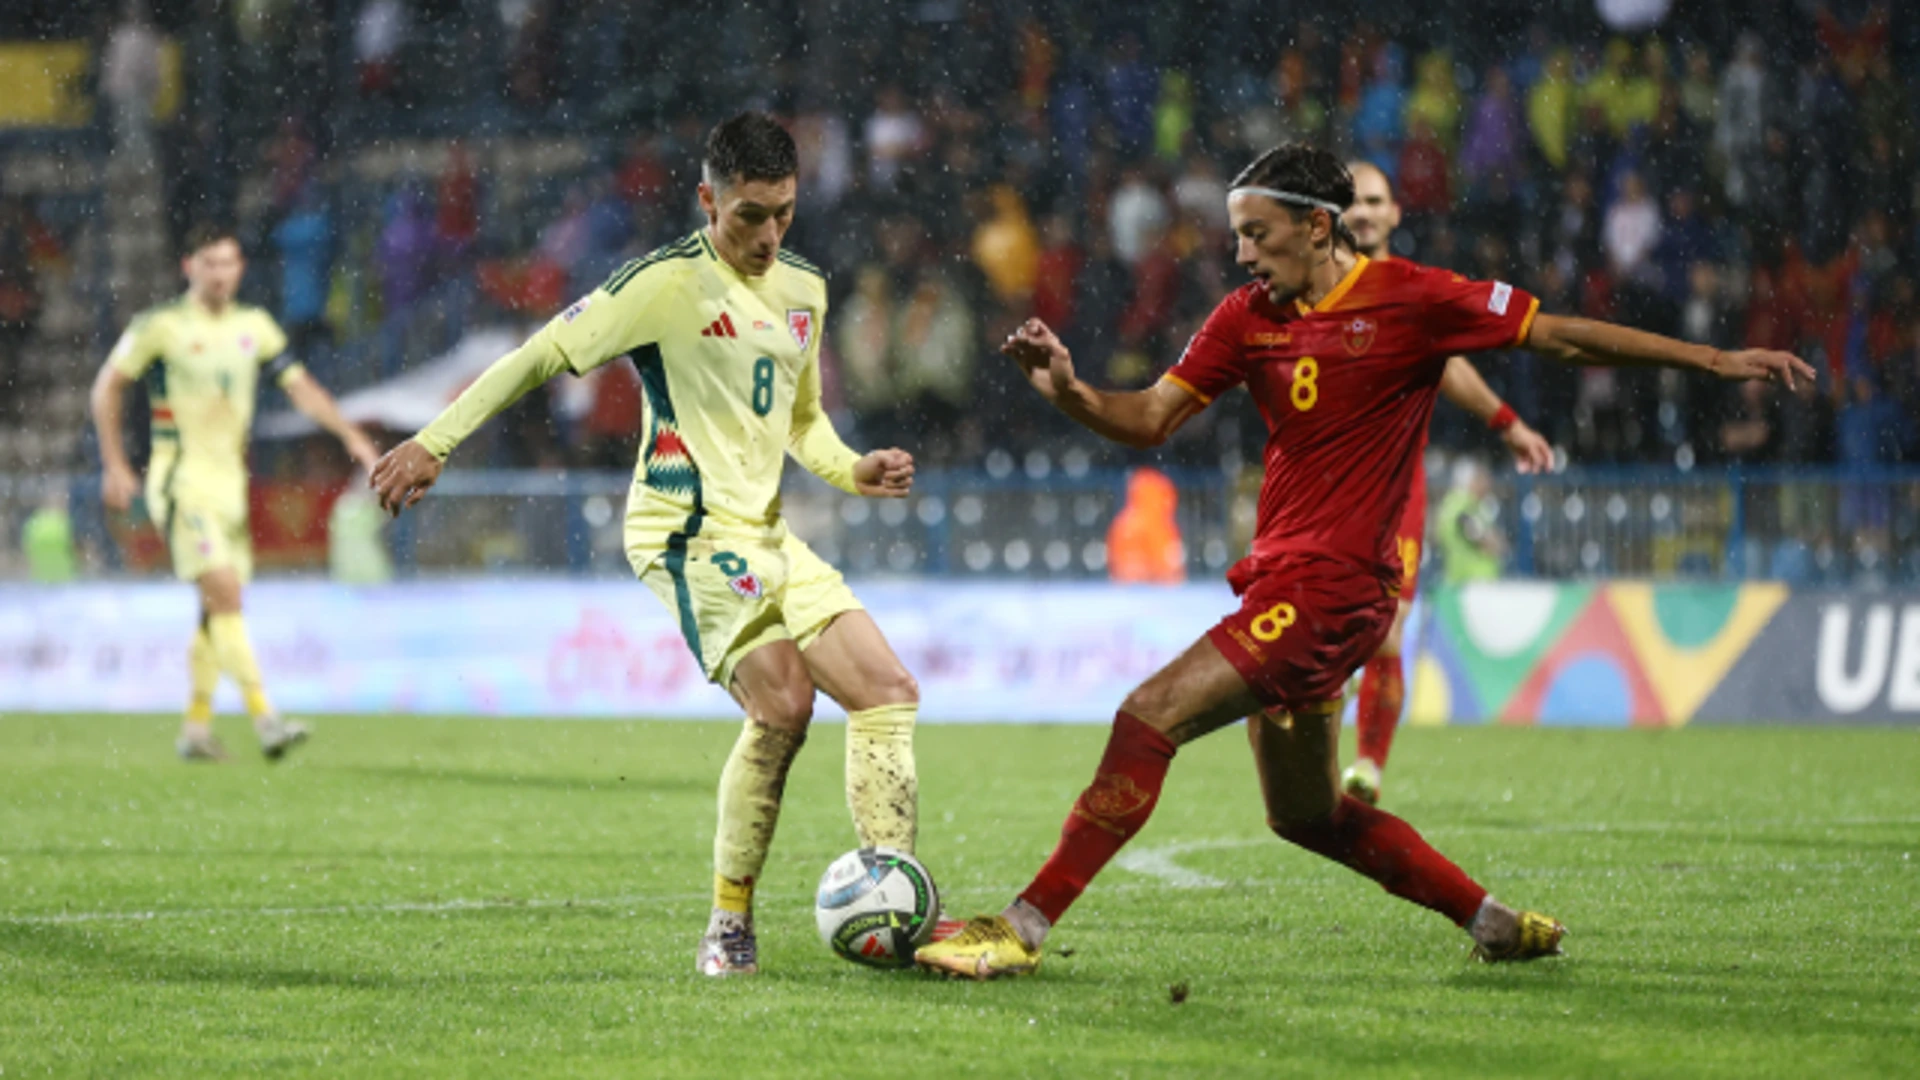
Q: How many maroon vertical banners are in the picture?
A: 0